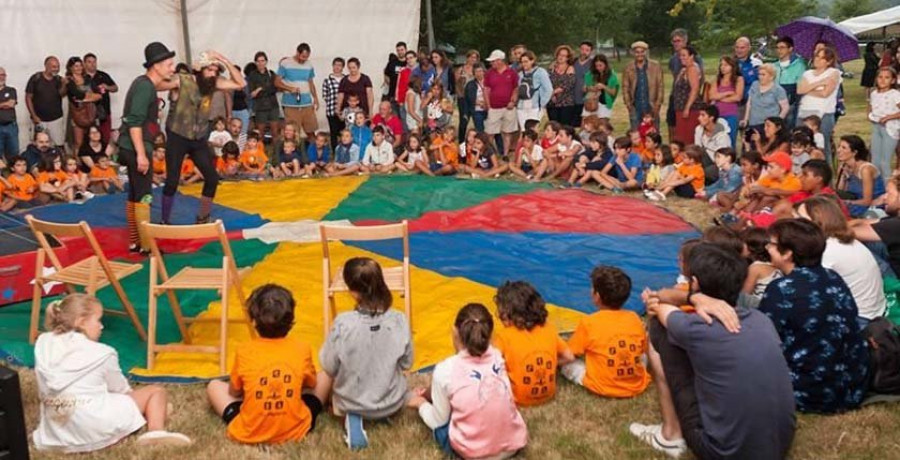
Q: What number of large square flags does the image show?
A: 0